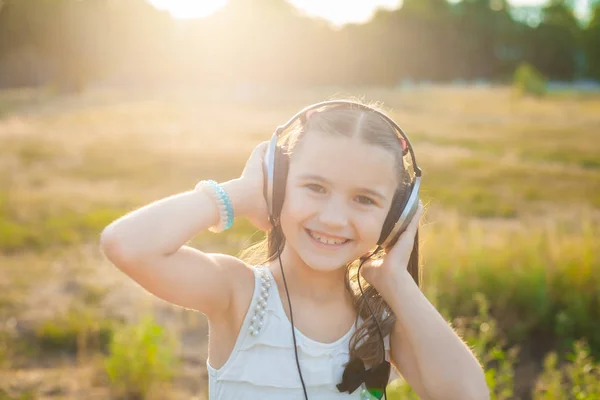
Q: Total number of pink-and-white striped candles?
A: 0